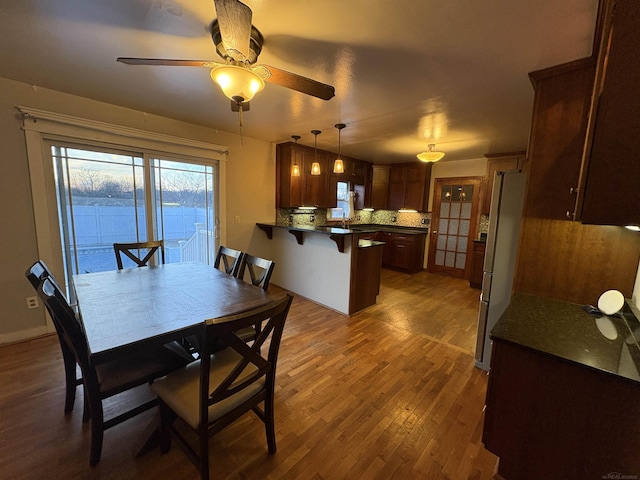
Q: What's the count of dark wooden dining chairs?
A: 6